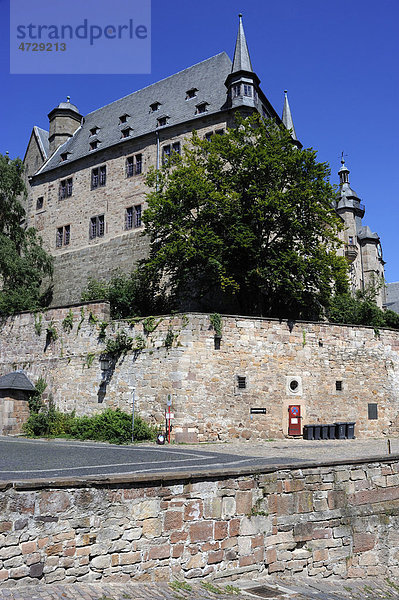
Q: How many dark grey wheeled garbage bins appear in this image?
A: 6